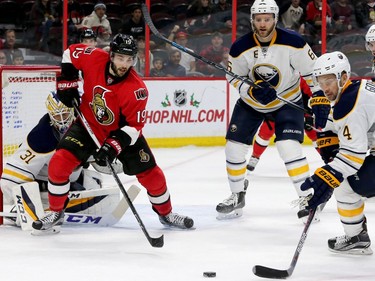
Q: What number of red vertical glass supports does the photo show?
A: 4